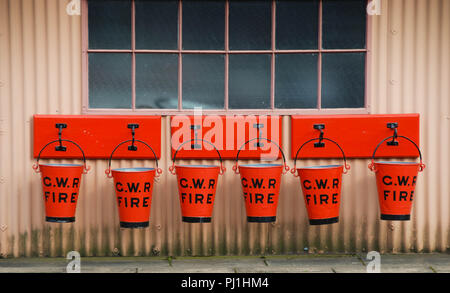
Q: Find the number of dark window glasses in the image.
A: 12